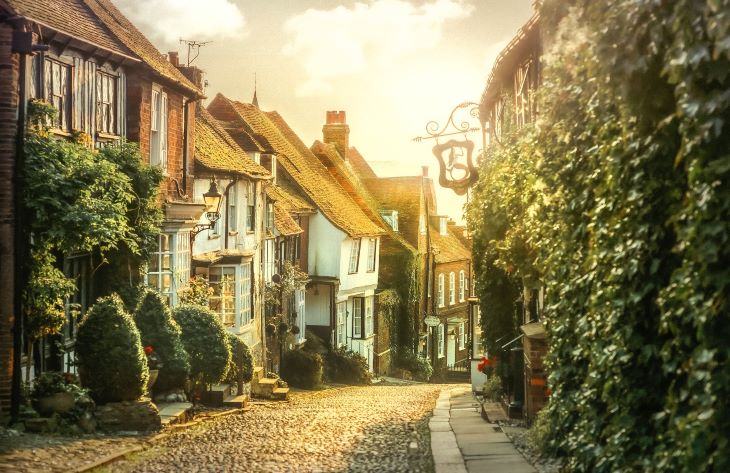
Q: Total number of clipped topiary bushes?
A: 4